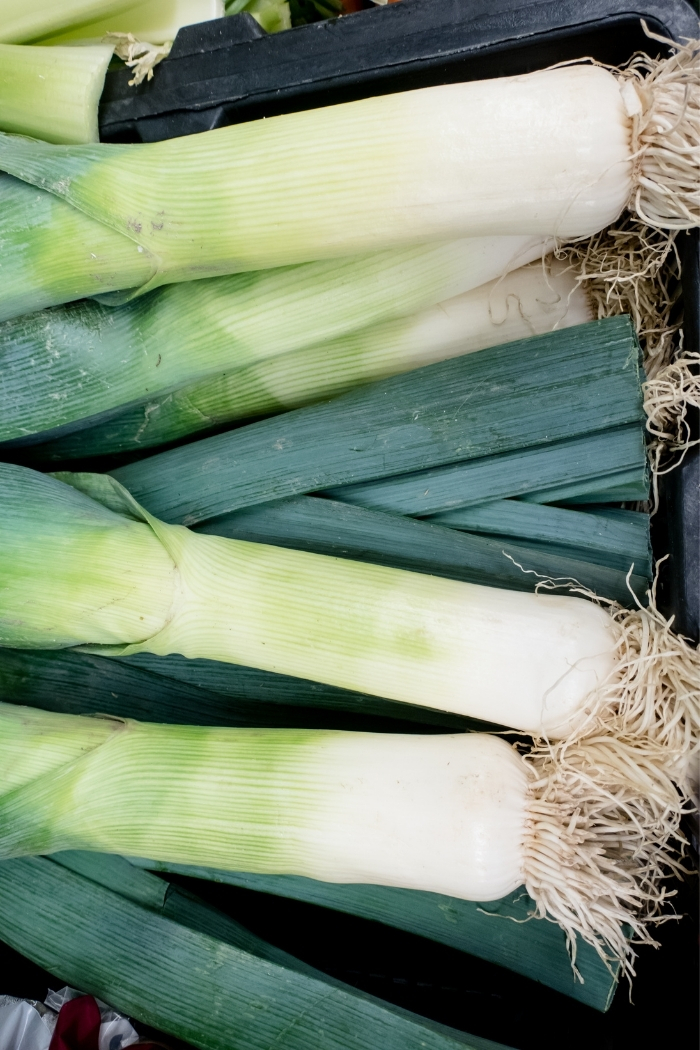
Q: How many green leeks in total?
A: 5